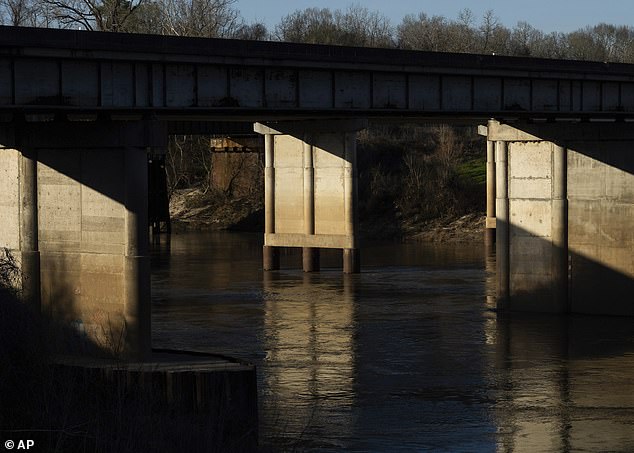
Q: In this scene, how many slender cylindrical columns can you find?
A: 8